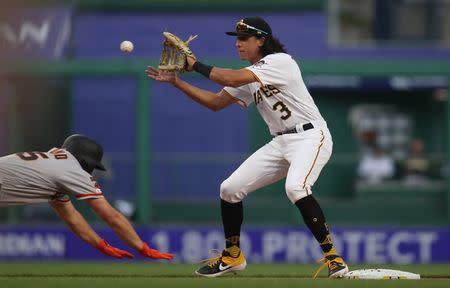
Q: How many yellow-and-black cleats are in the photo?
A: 2